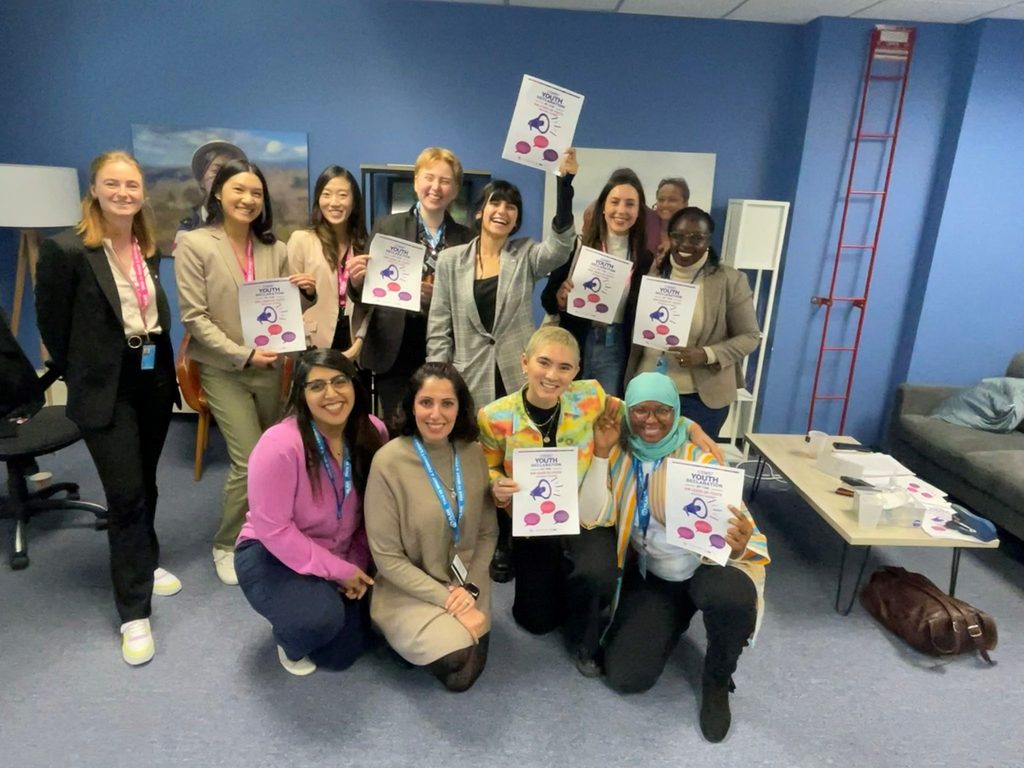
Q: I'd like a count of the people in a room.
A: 11